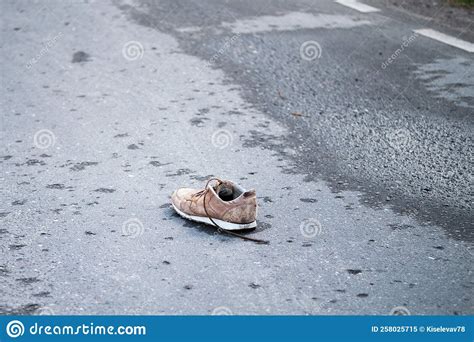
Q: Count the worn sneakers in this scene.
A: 1